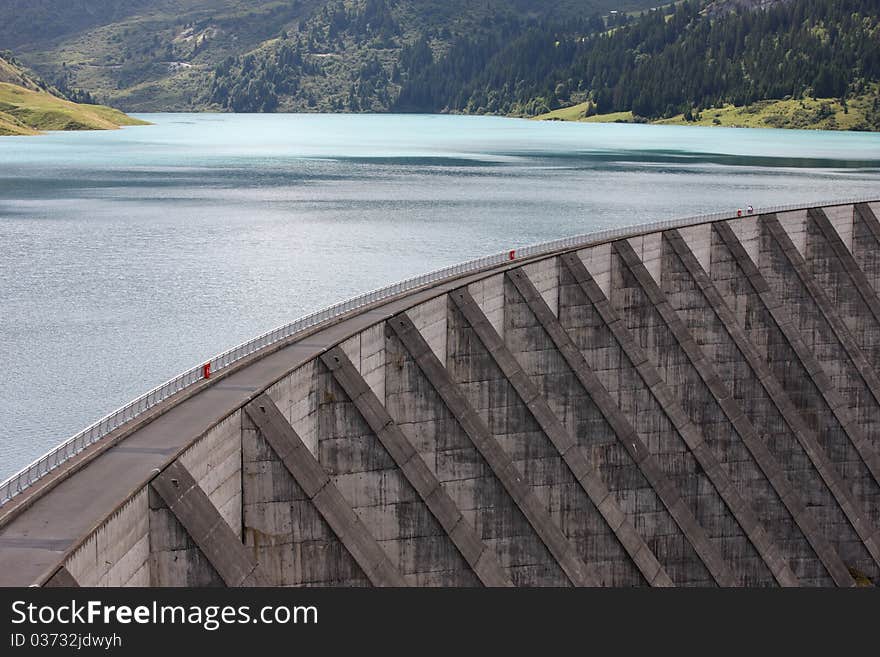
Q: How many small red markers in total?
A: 3